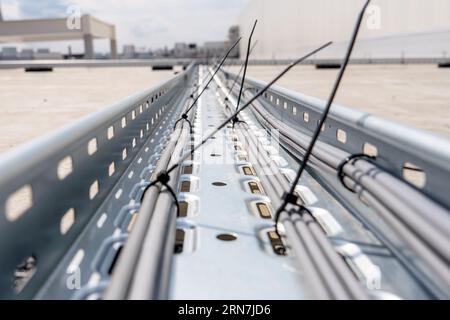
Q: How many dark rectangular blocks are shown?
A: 4